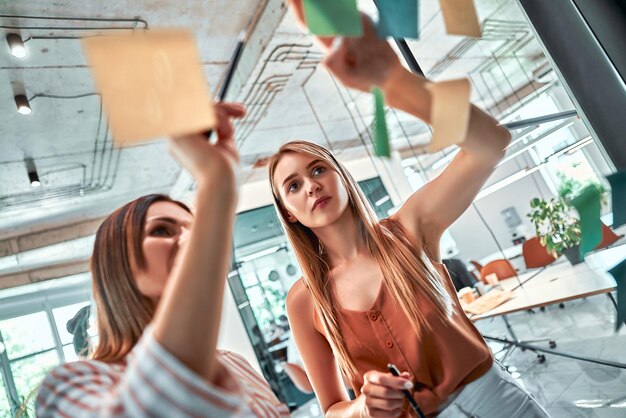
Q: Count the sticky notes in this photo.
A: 9